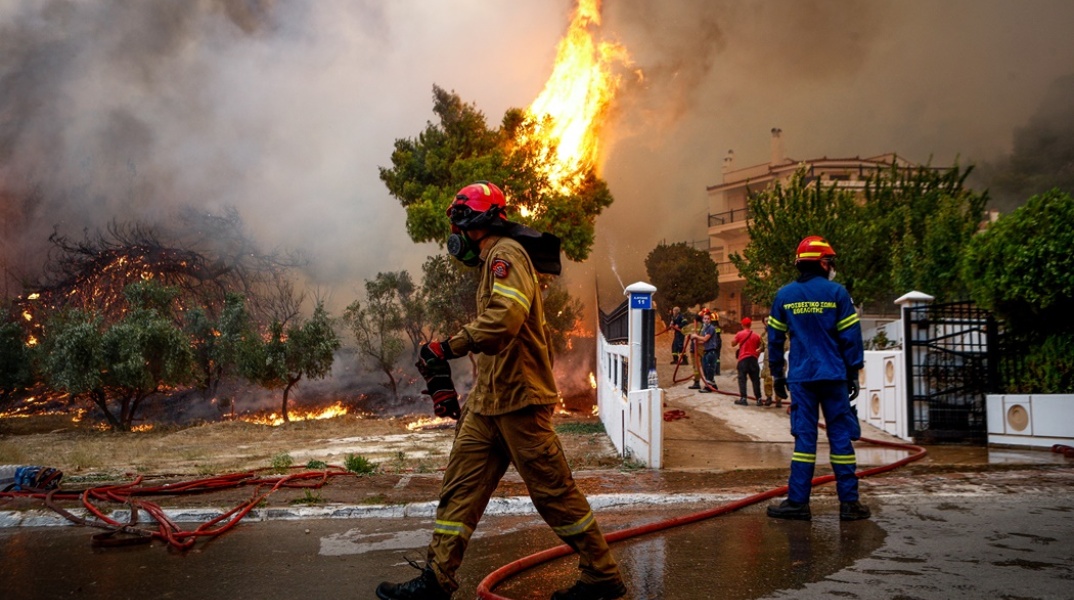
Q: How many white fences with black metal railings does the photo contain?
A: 2